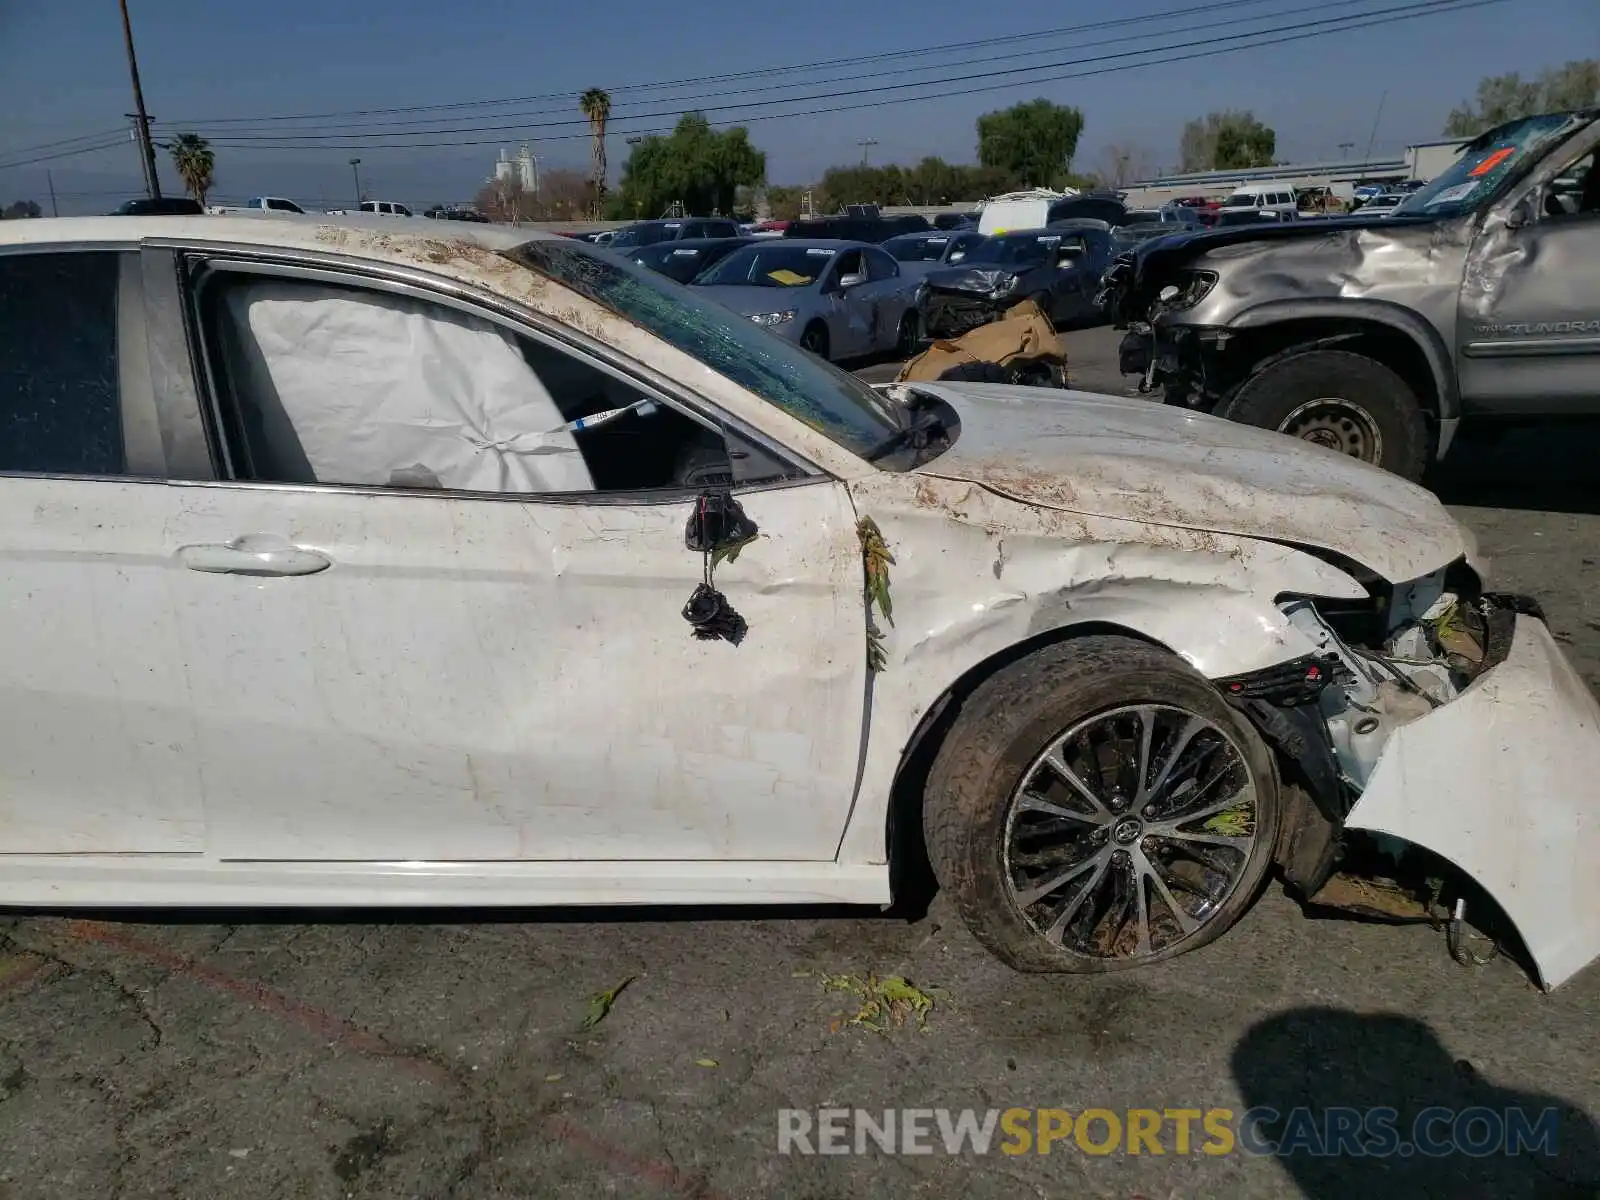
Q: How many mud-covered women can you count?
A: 0